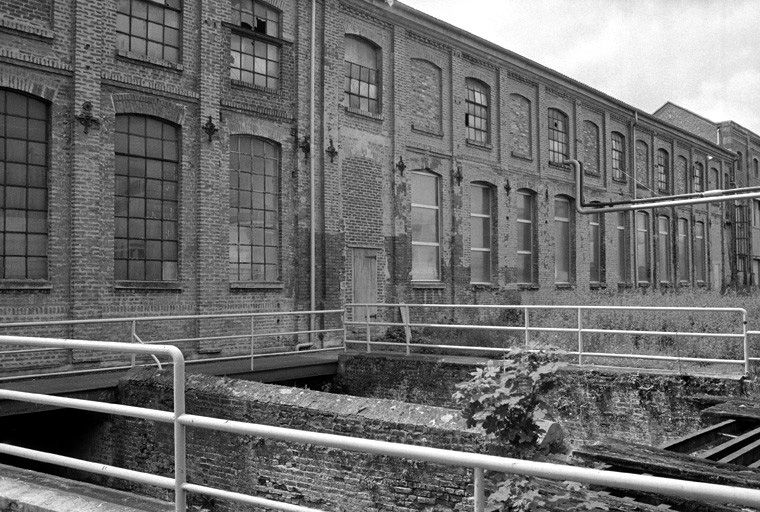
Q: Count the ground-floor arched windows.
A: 13